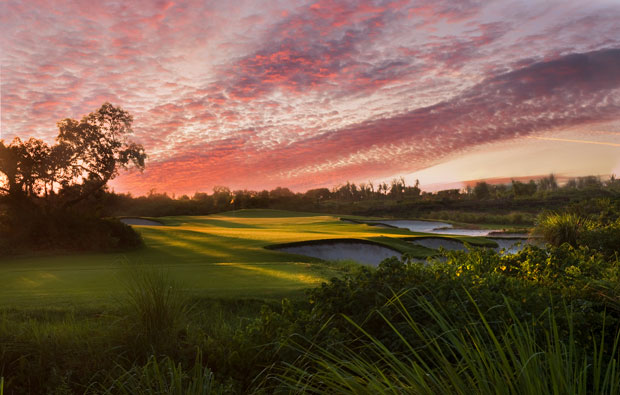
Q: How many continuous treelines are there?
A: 1